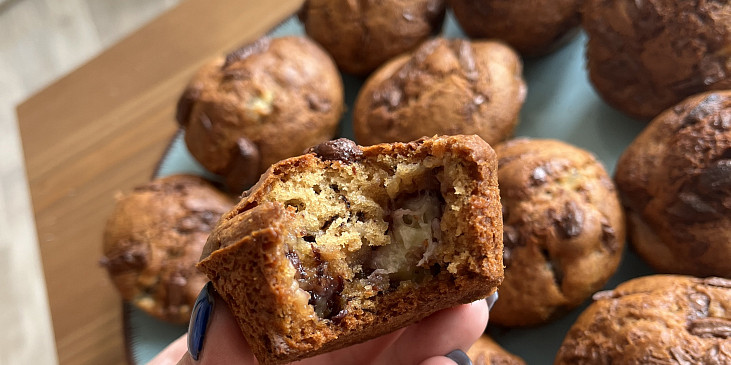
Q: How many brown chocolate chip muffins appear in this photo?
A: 11